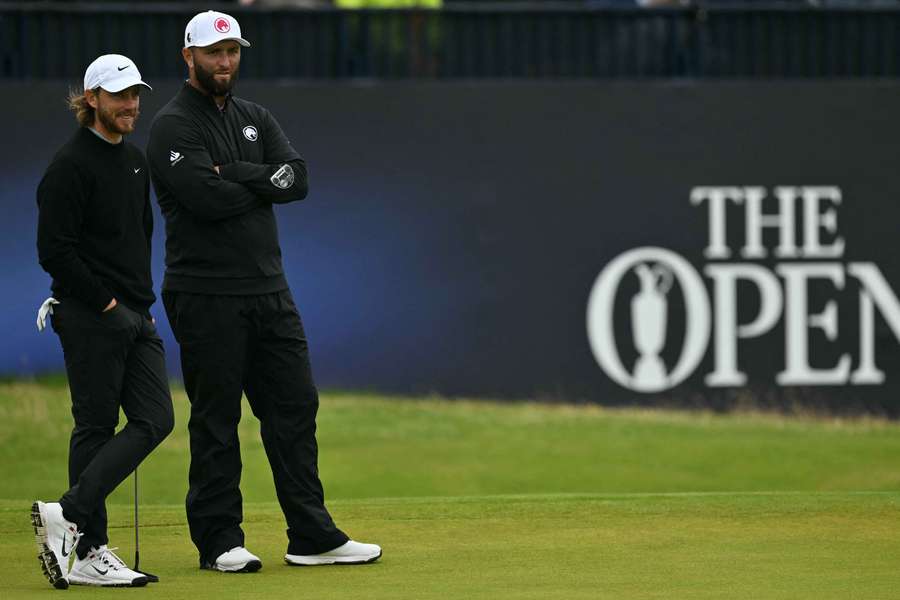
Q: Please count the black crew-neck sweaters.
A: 1